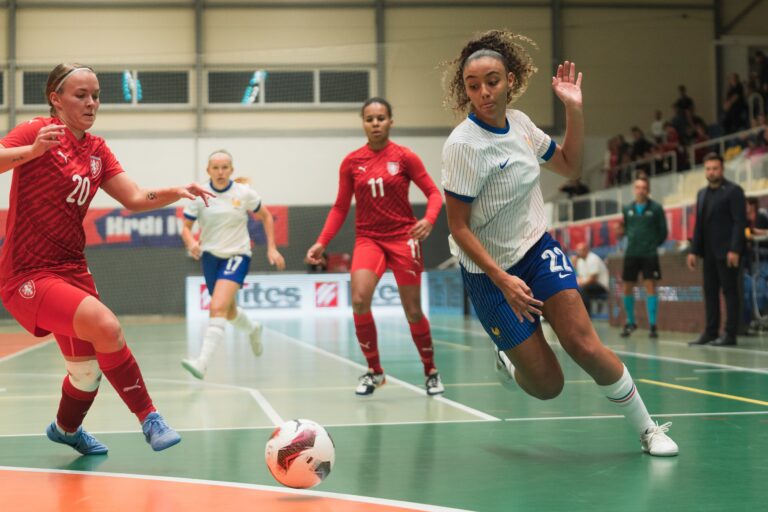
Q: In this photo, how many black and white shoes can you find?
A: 2